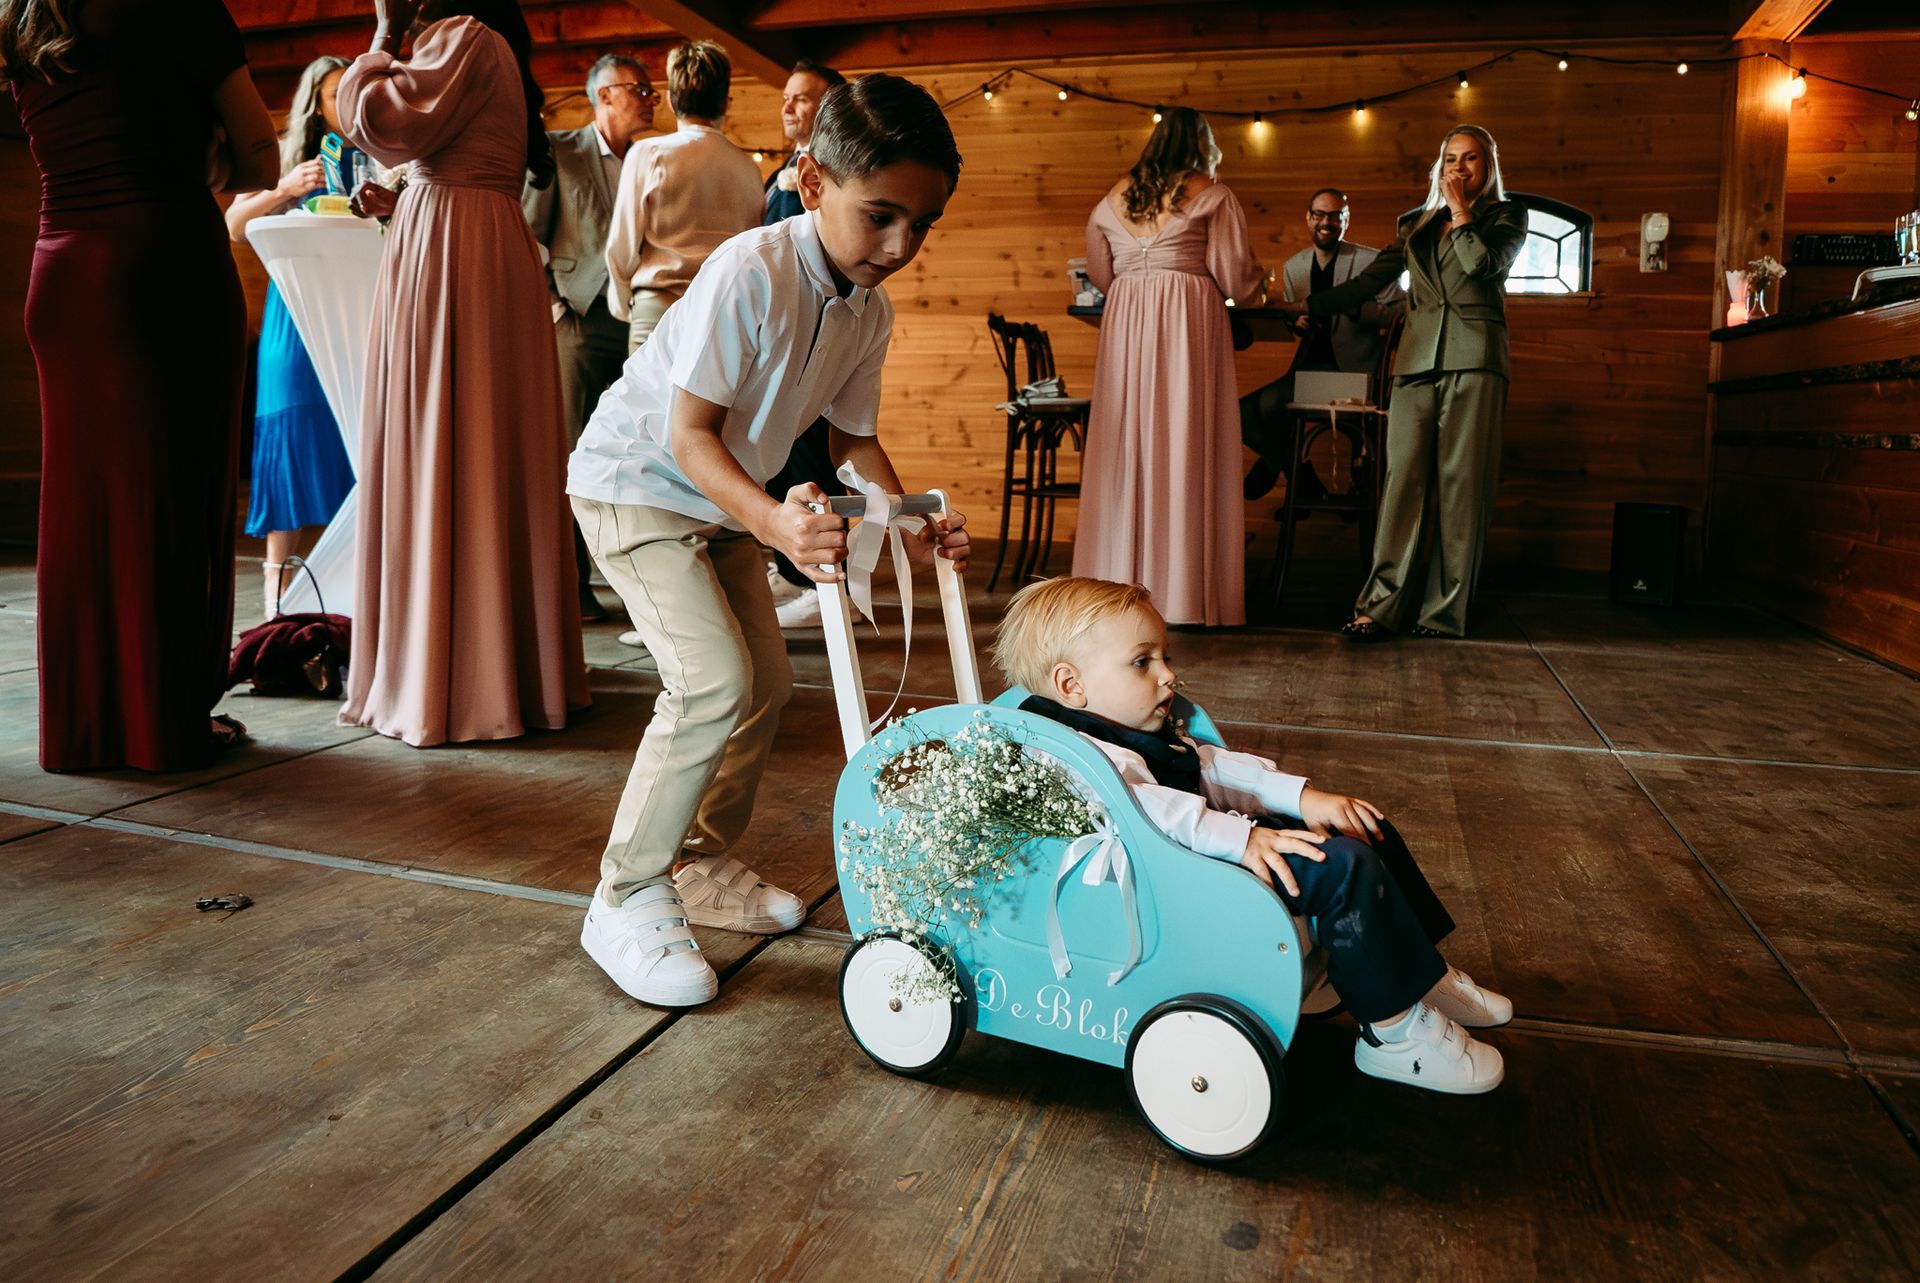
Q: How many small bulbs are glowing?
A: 11